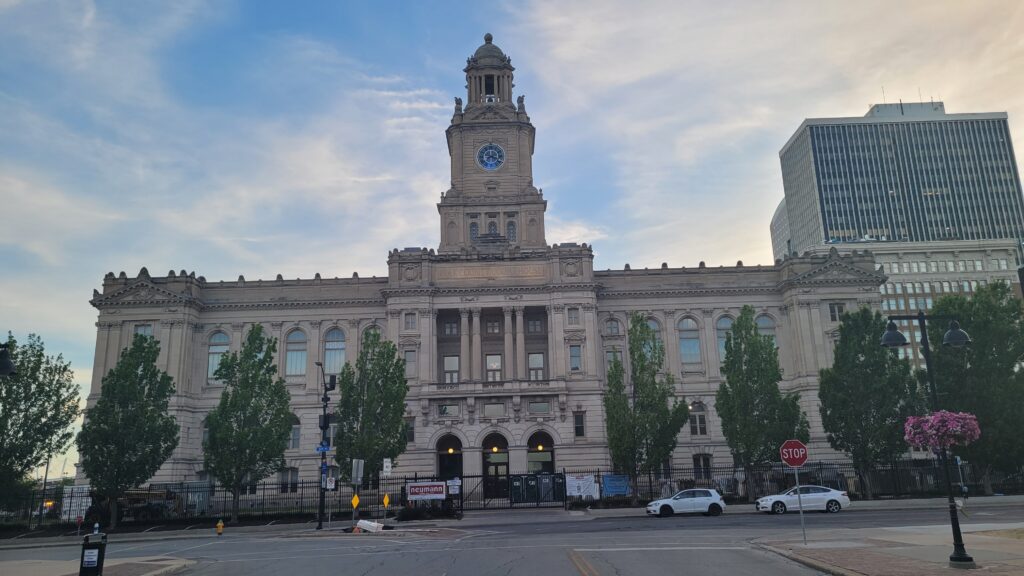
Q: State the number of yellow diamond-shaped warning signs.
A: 2